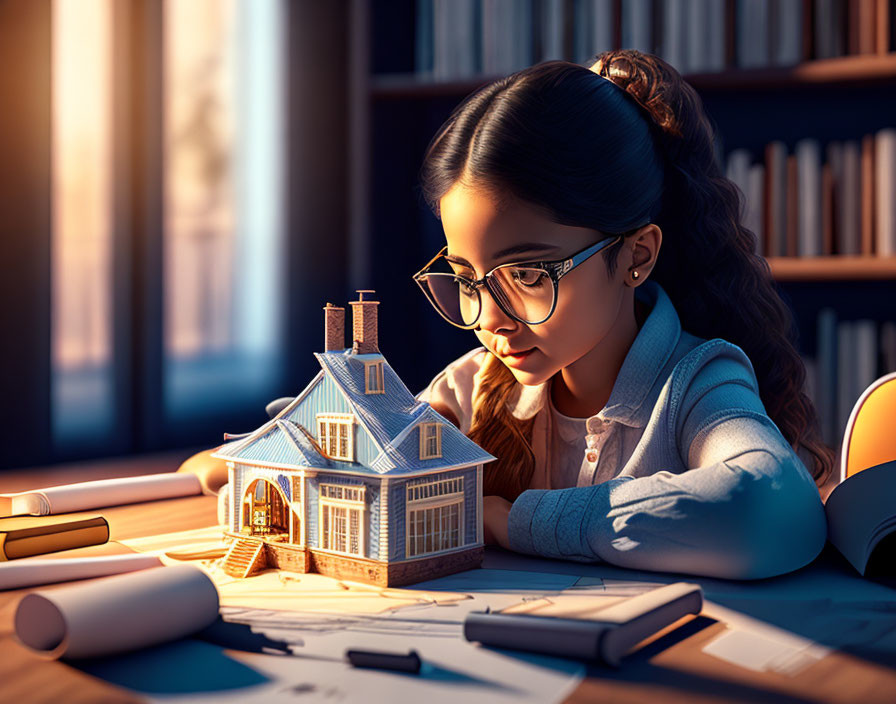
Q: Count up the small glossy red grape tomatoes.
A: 0